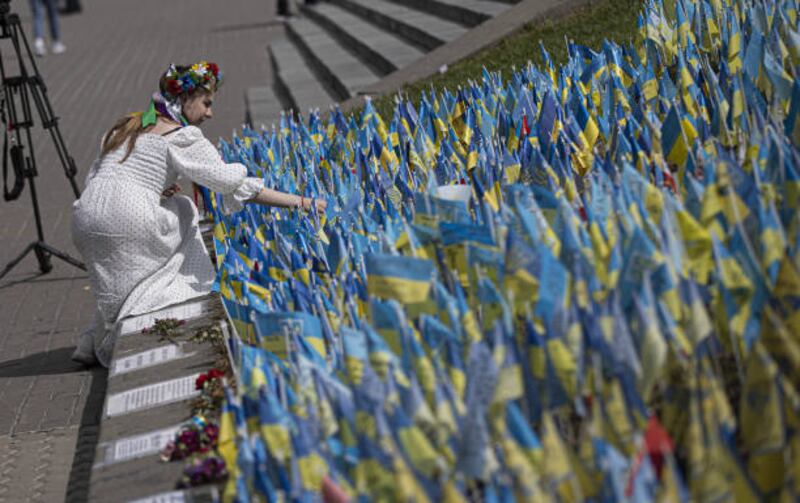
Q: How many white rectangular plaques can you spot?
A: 5